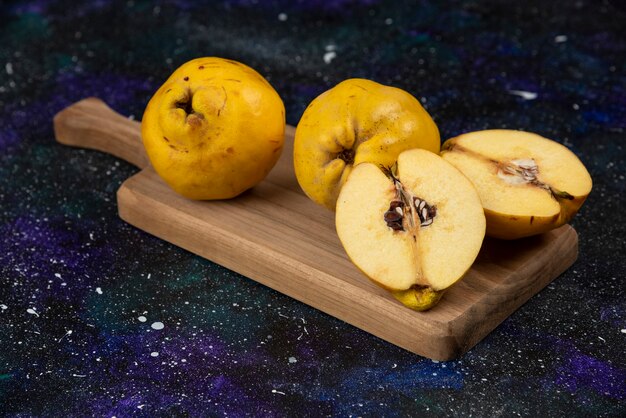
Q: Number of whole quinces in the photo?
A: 2